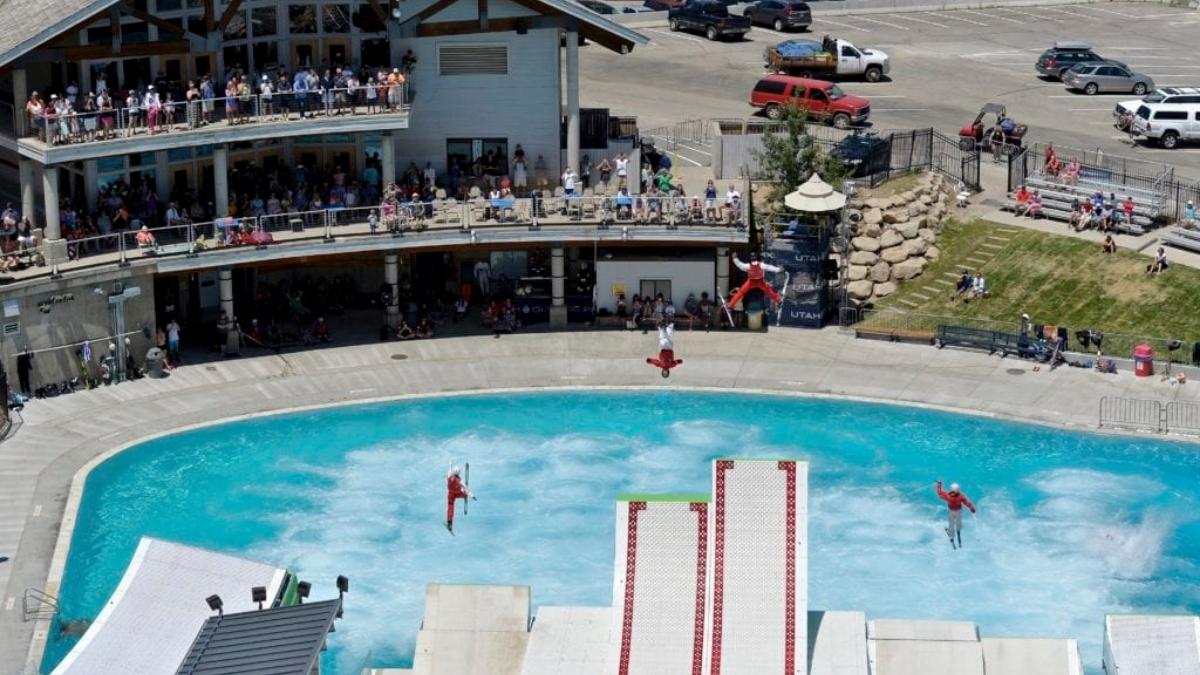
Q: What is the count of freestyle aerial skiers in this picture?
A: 4